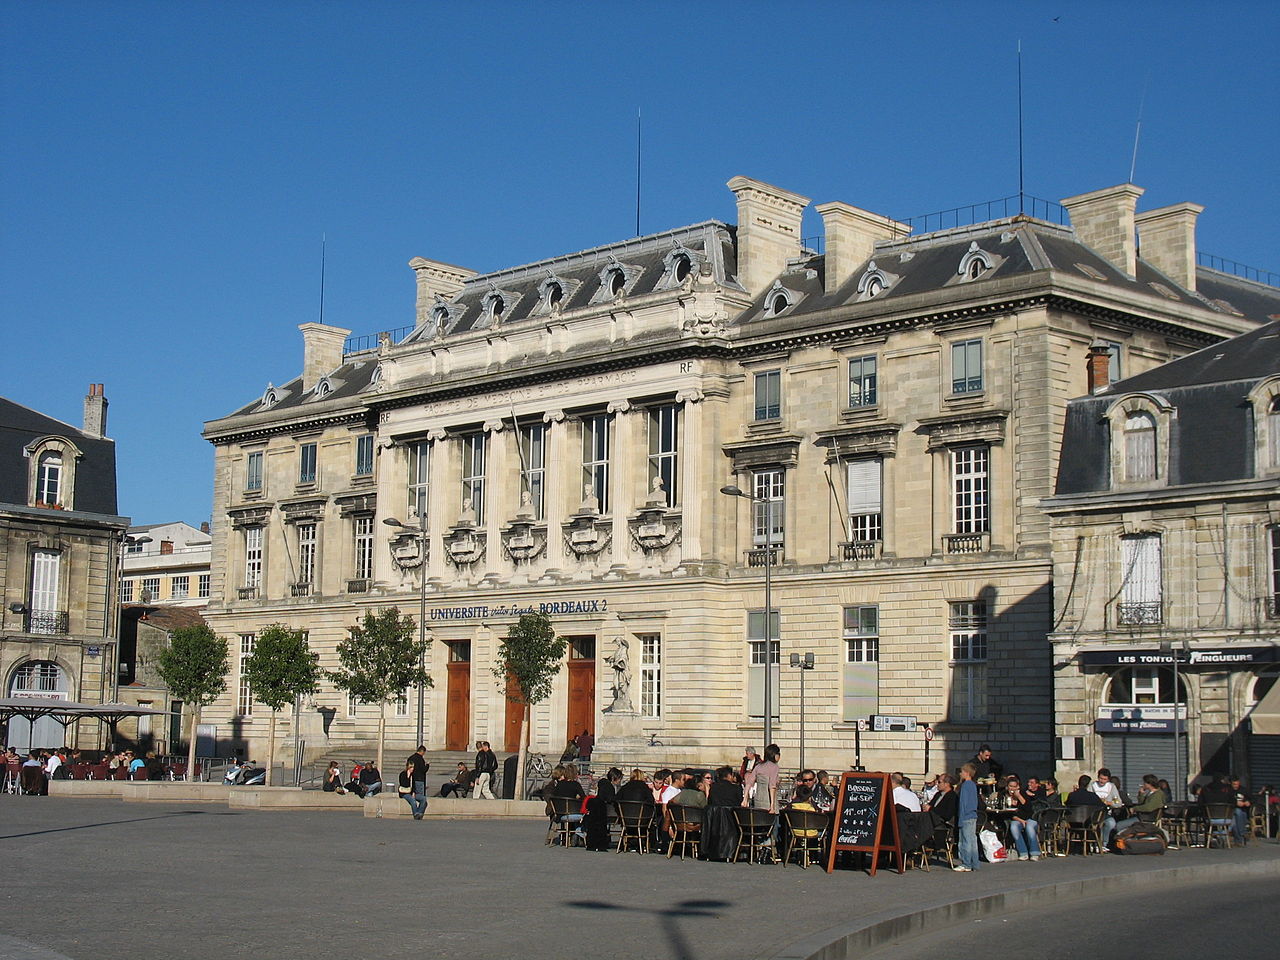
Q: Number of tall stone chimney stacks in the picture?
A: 6